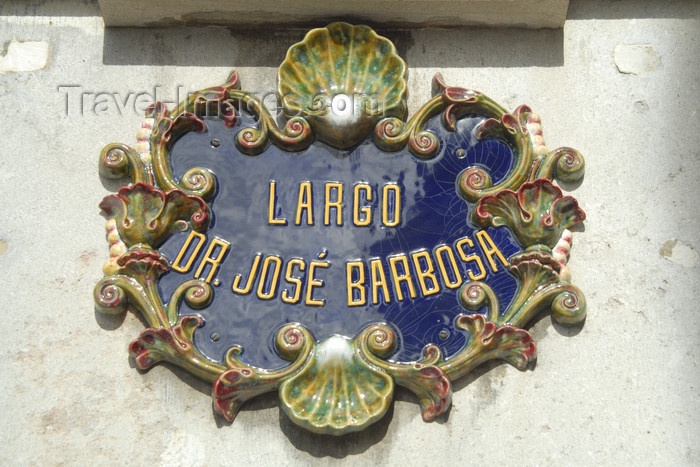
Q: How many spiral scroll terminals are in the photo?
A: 14